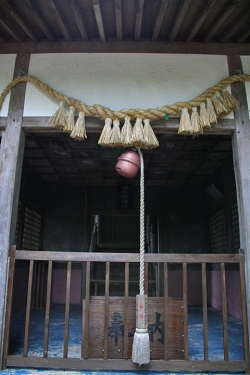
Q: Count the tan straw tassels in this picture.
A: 15